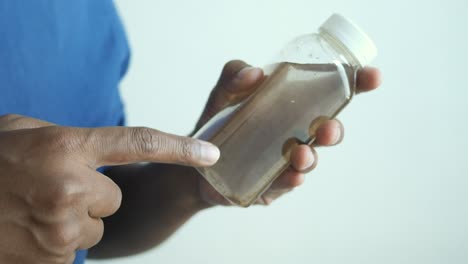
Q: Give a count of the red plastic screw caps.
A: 0